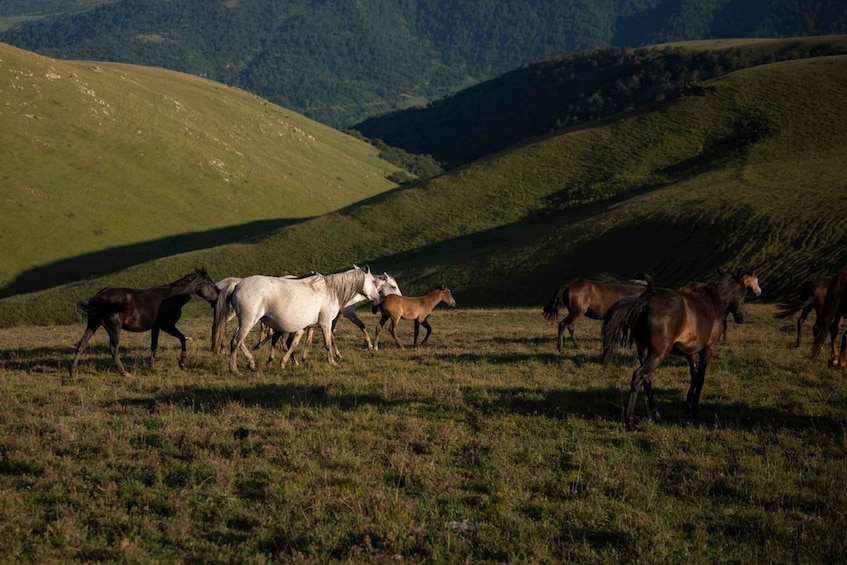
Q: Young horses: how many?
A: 1